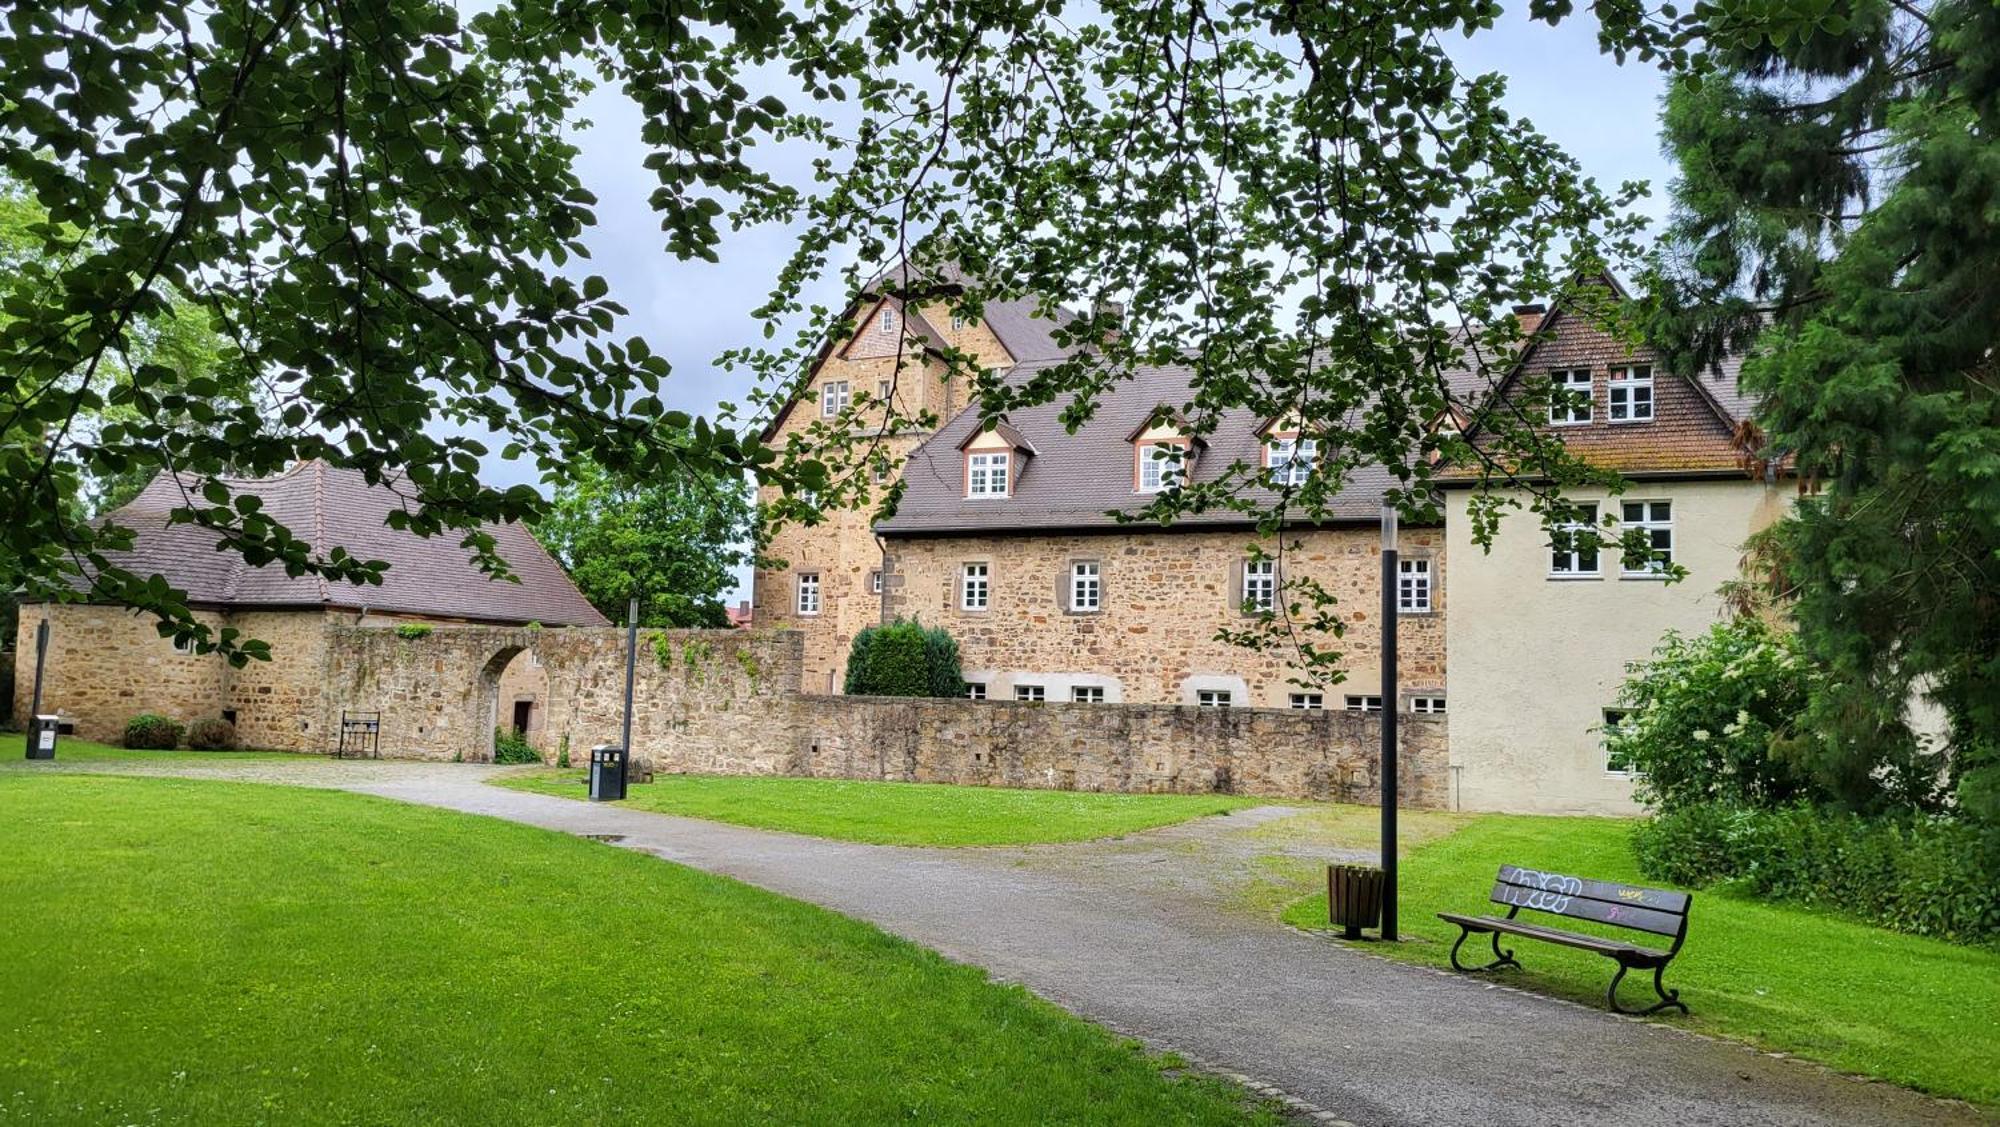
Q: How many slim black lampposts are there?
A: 3